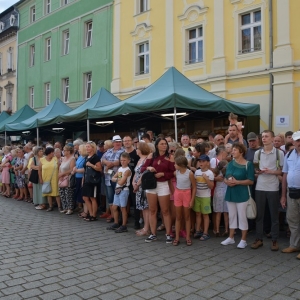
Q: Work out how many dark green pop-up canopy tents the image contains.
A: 5